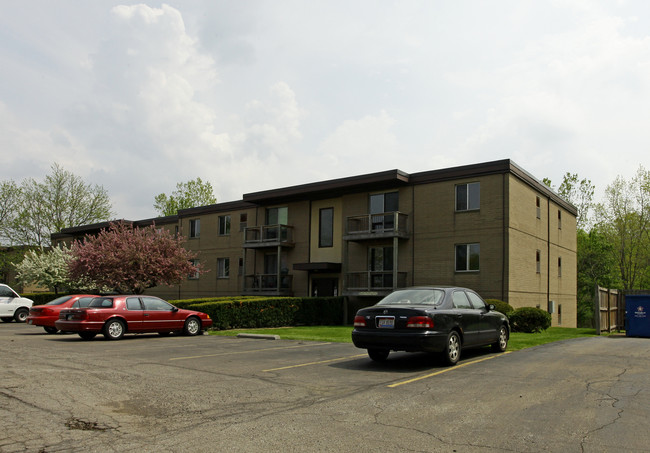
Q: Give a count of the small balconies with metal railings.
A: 4